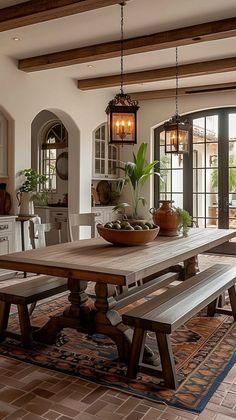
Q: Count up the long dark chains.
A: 2